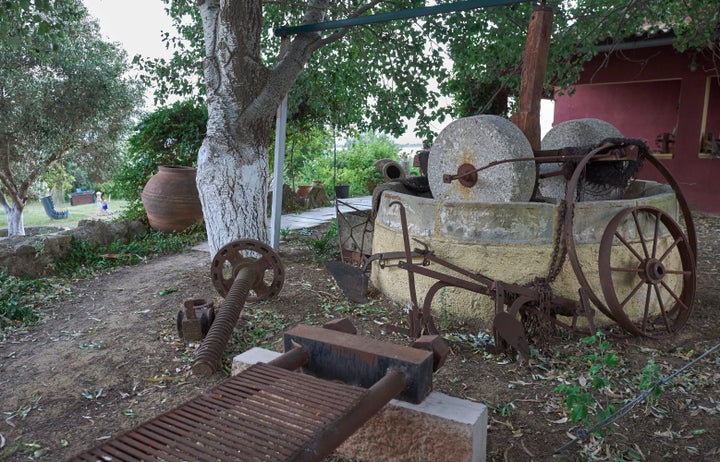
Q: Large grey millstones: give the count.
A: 2